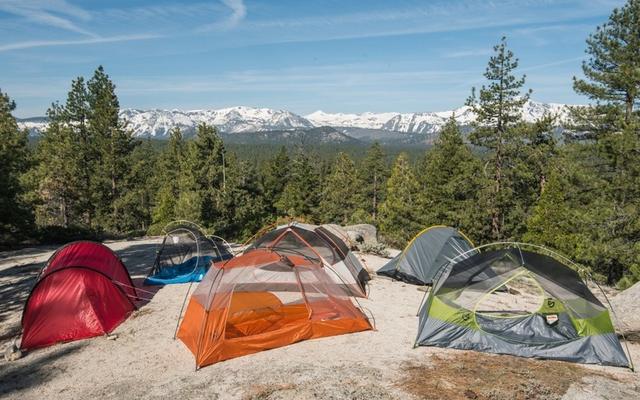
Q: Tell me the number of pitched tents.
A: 6